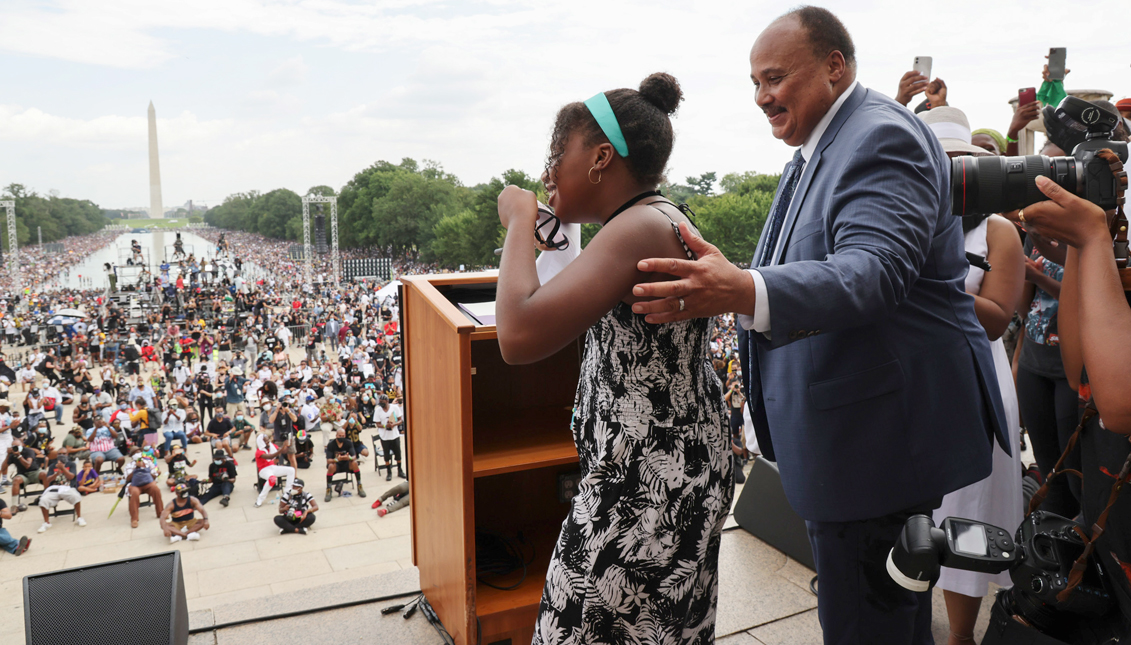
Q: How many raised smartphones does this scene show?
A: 3